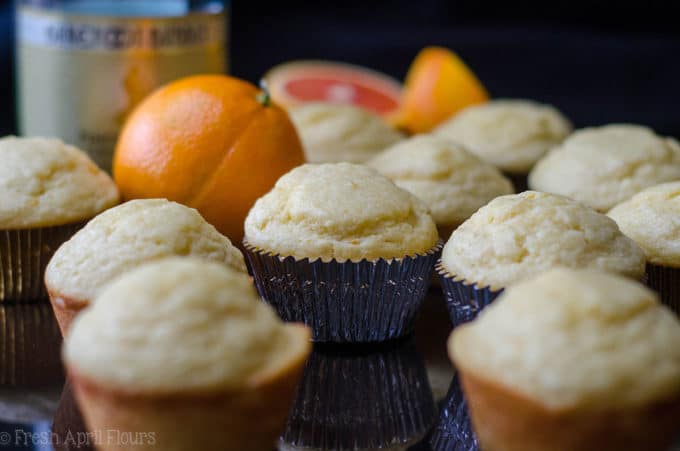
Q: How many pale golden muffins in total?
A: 11